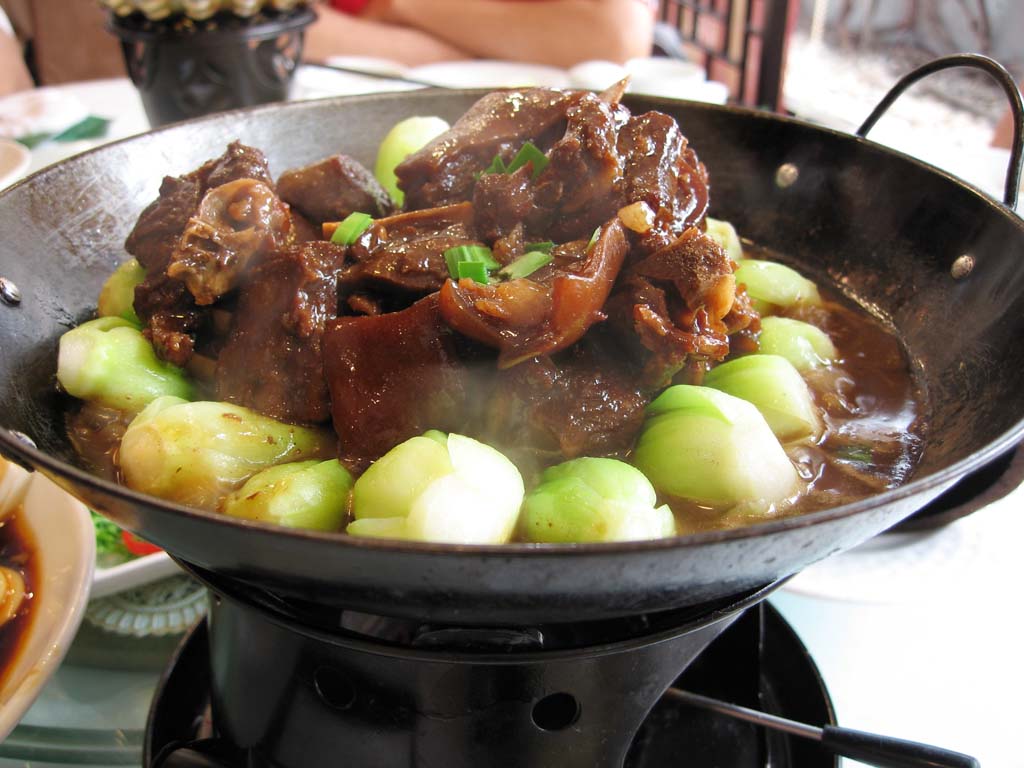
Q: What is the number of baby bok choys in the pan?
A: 12